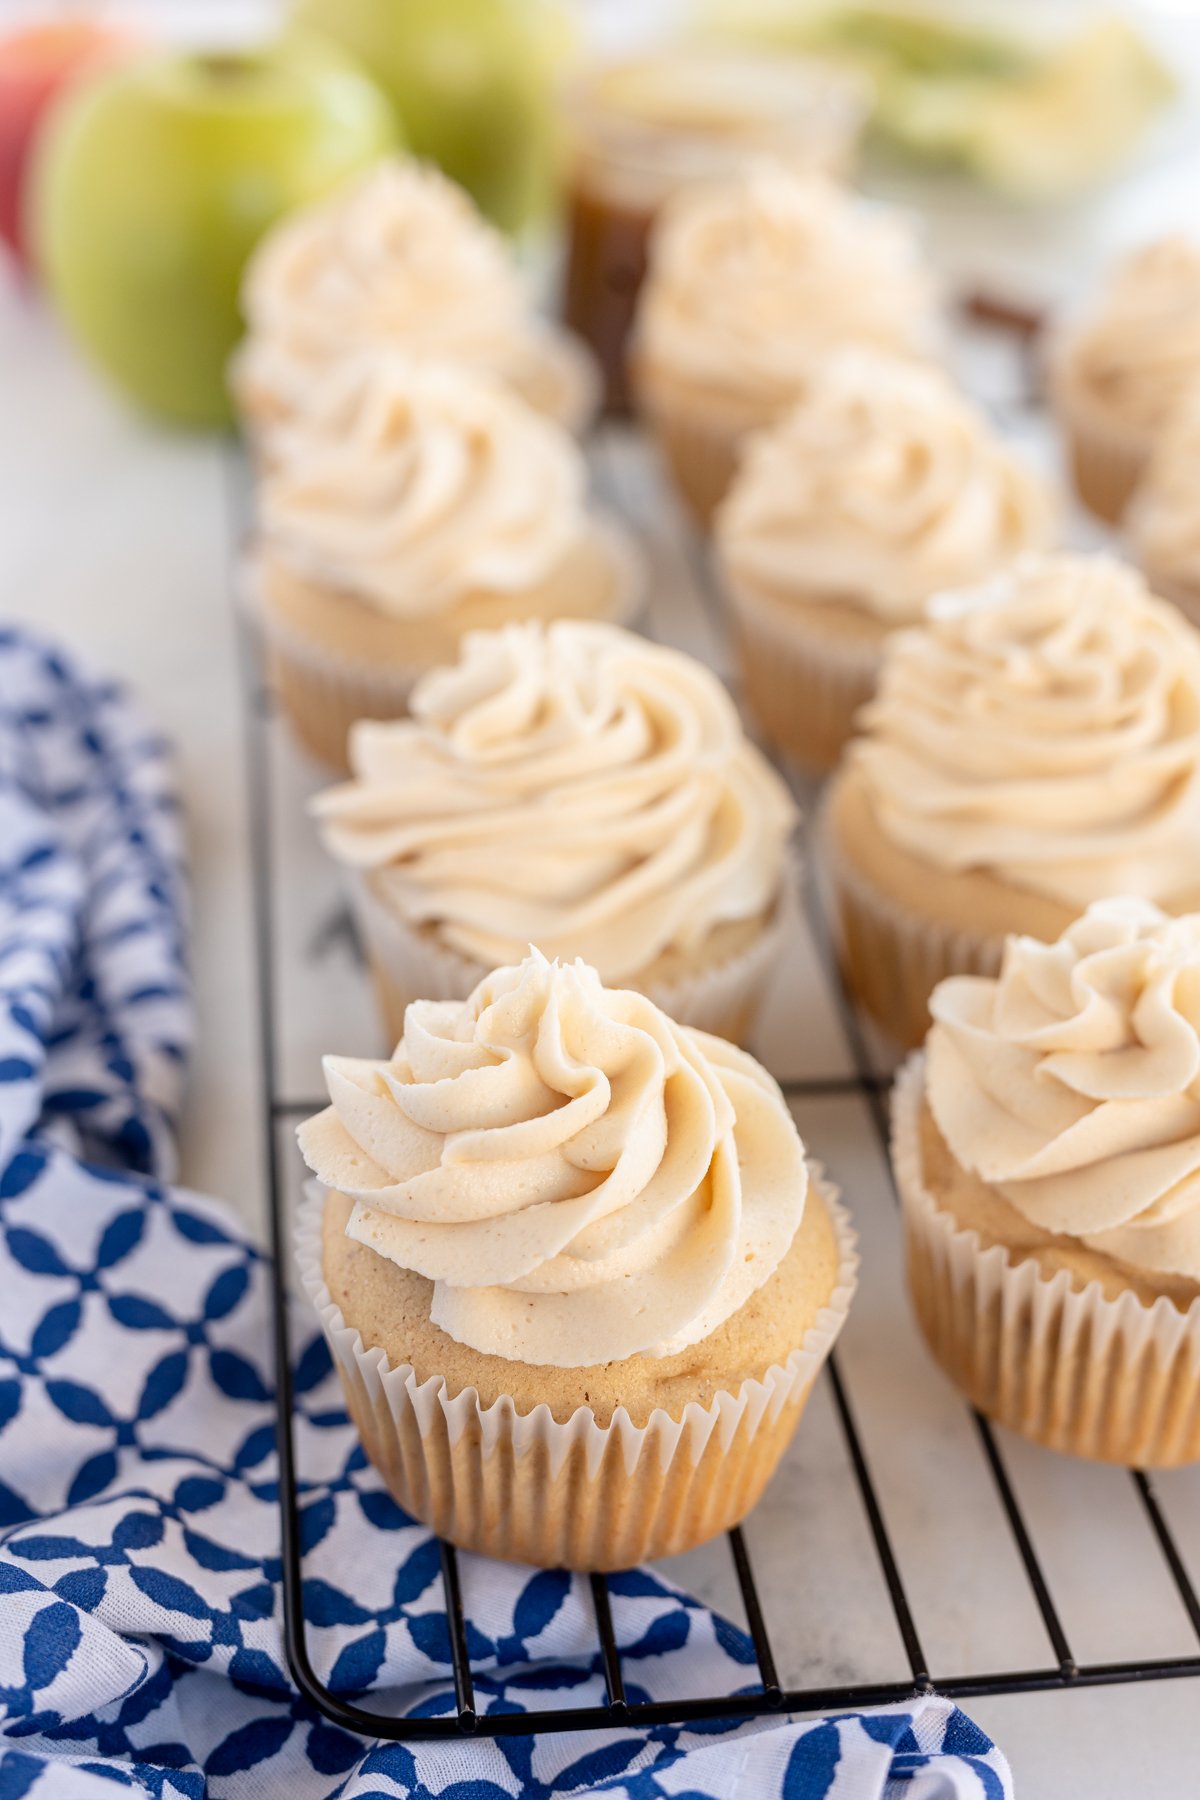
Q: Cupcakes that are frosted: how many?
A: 10